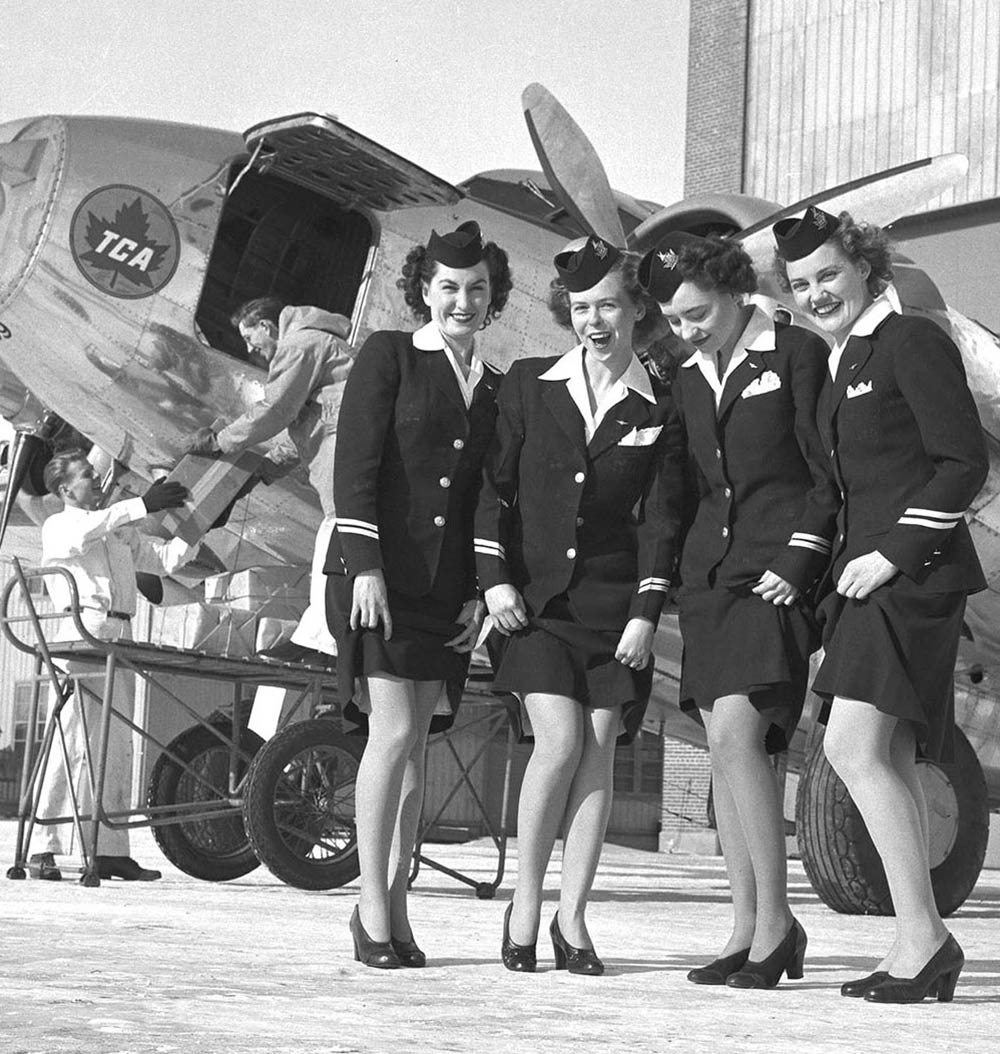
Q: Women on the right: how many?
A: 4